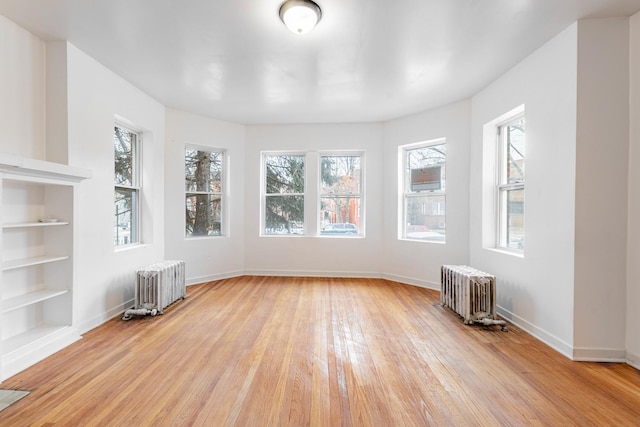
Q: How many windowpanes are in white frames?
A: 12